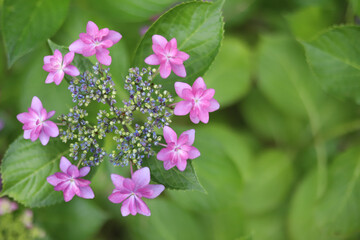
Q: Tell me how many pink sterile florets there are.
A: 8